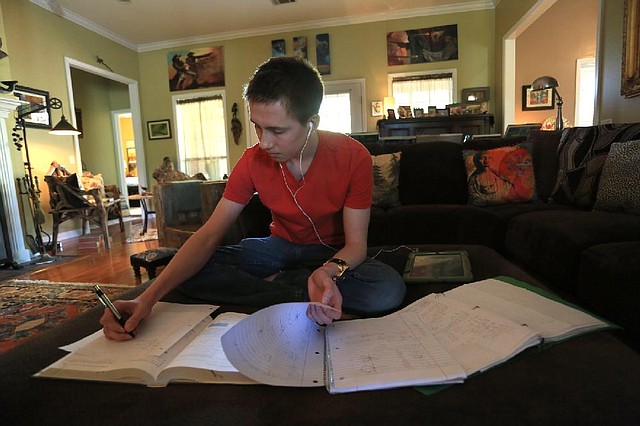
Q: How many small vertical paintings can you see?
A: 3